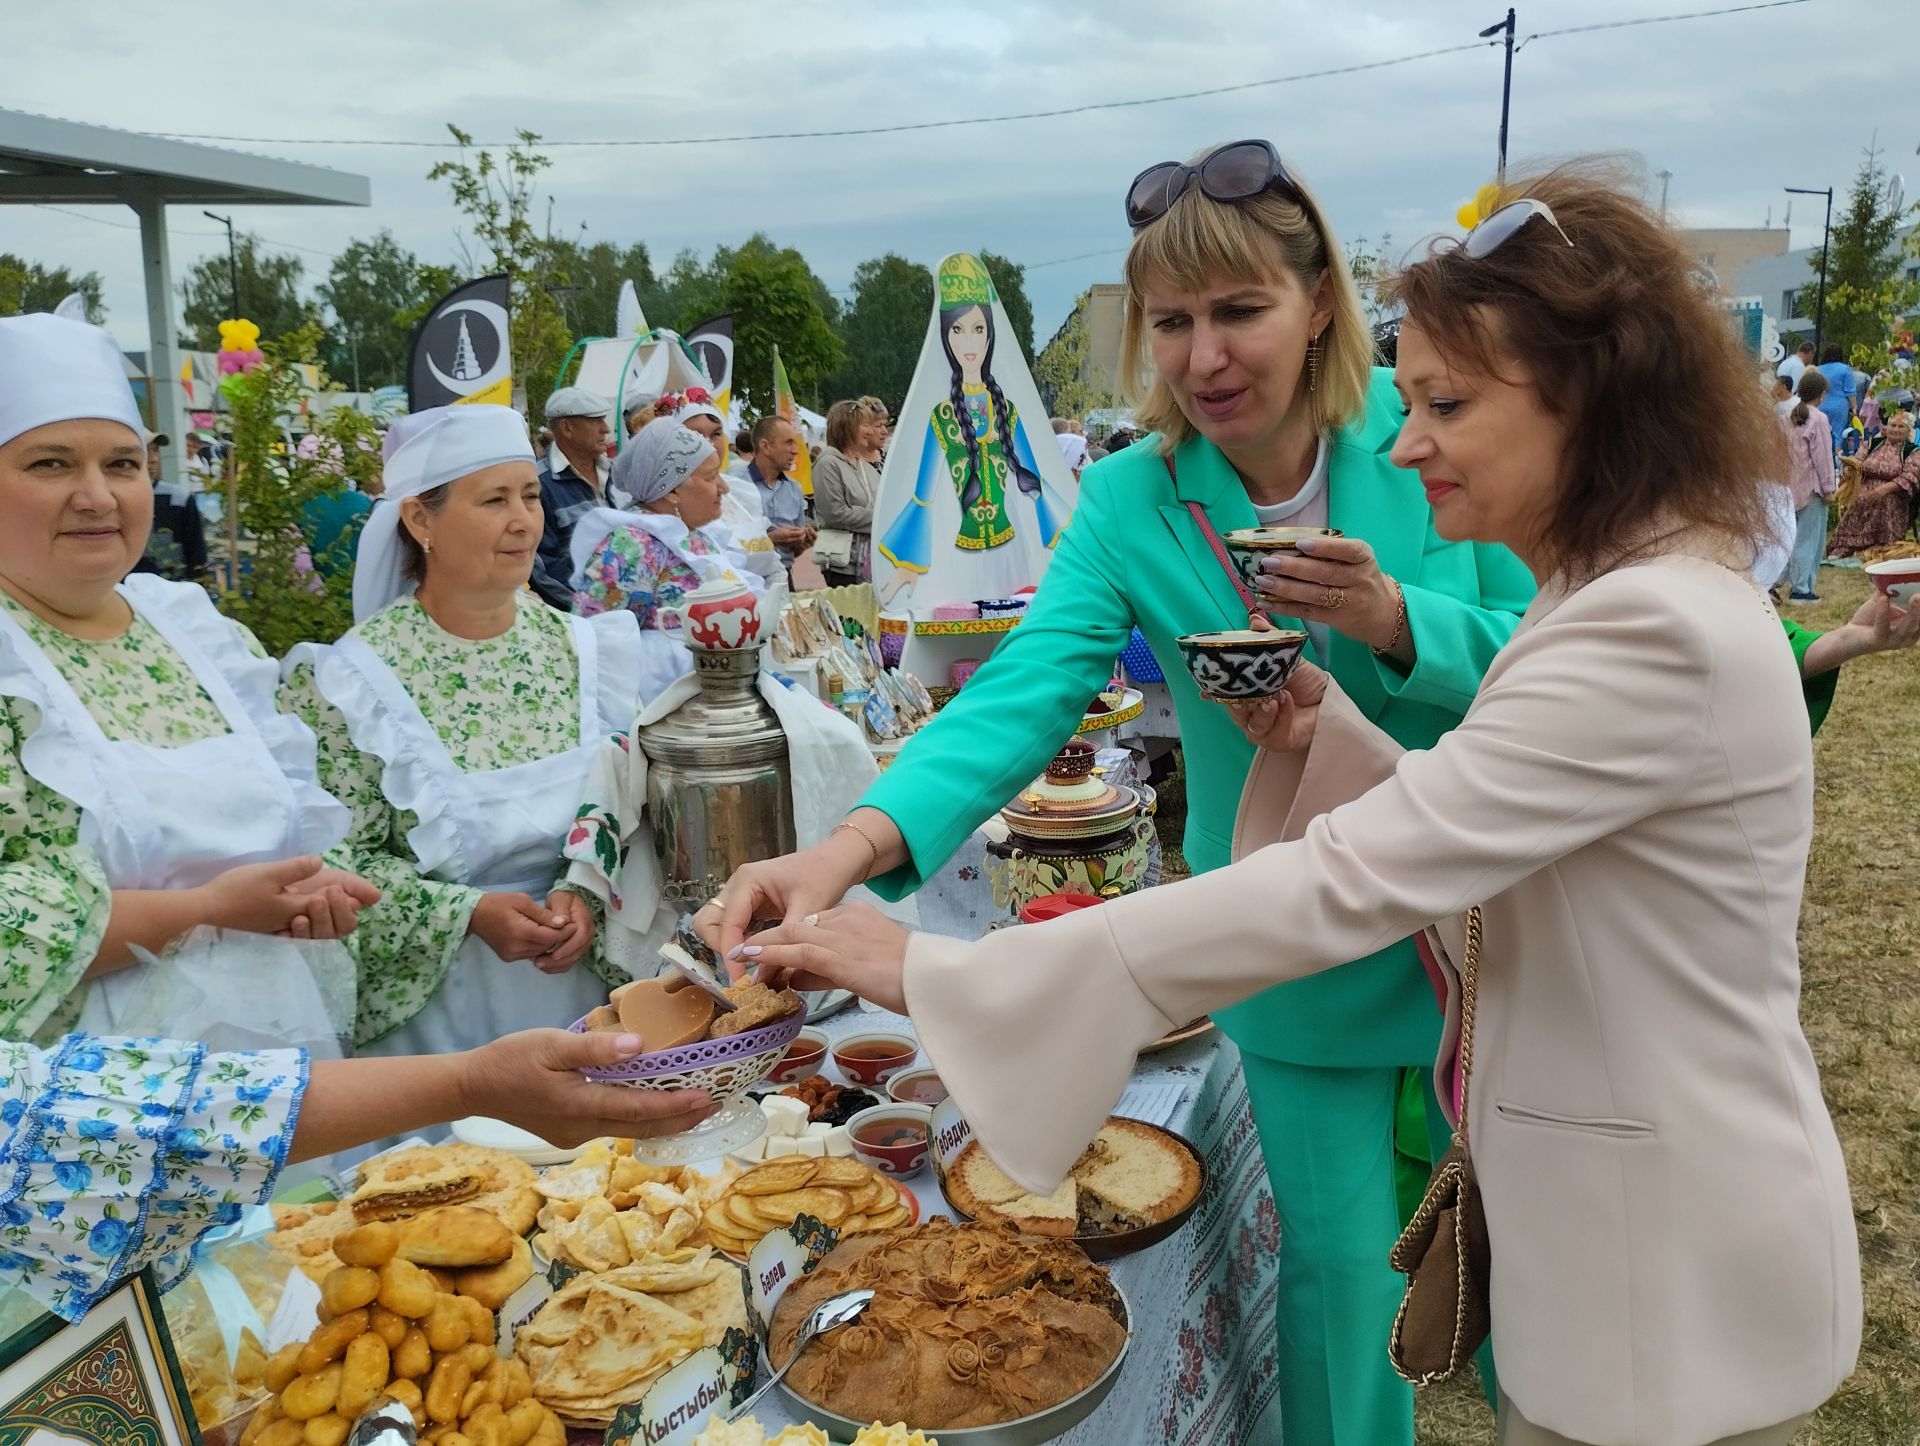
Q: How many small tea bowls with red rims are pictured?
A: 5